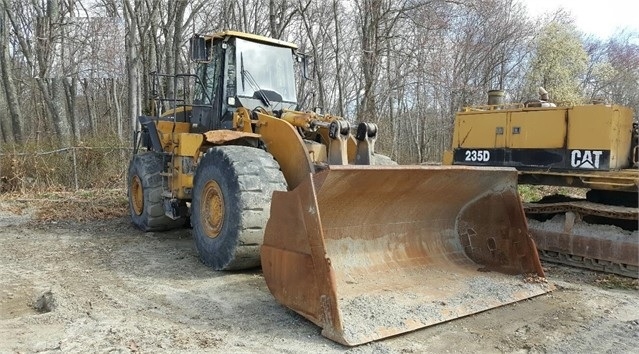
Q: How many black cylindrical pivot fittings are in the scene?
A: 2